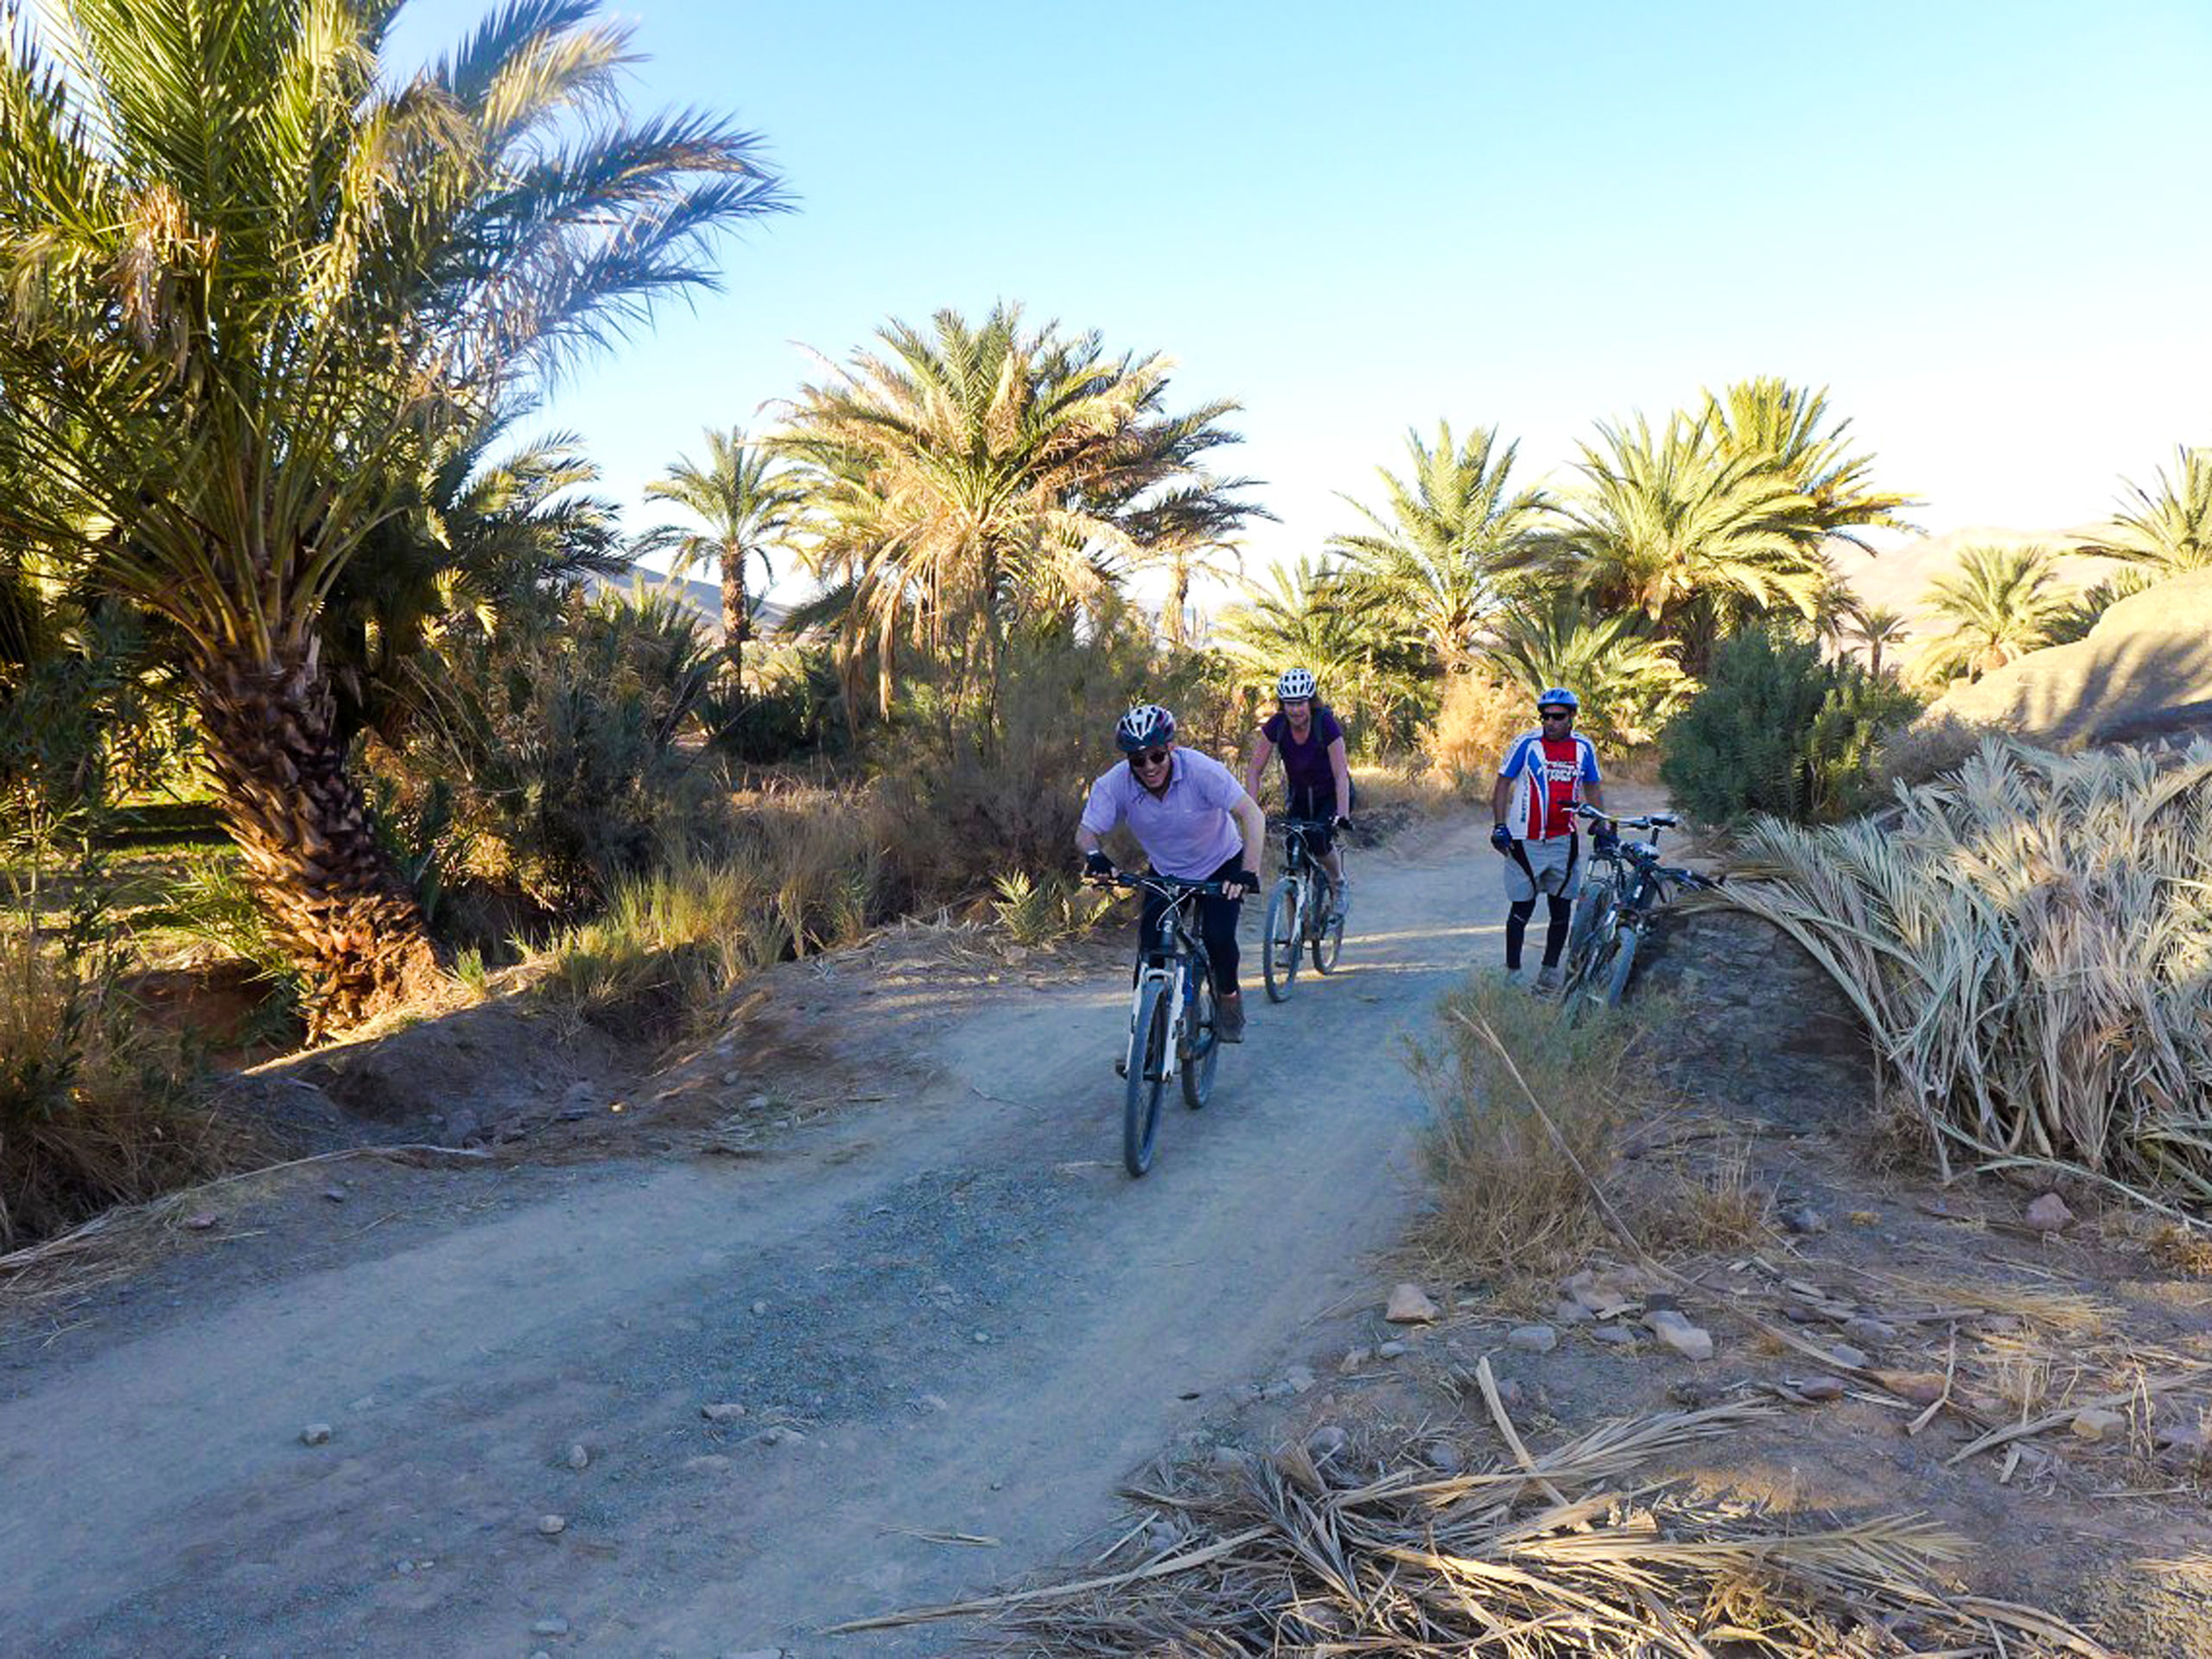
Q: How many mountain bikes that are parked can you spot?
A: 2